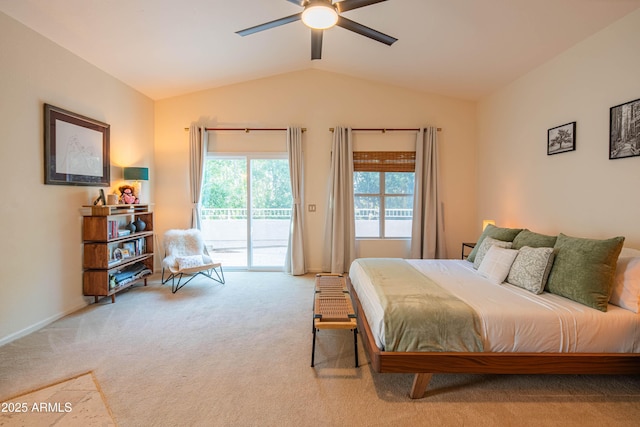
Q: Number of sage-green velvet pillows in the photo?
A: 3